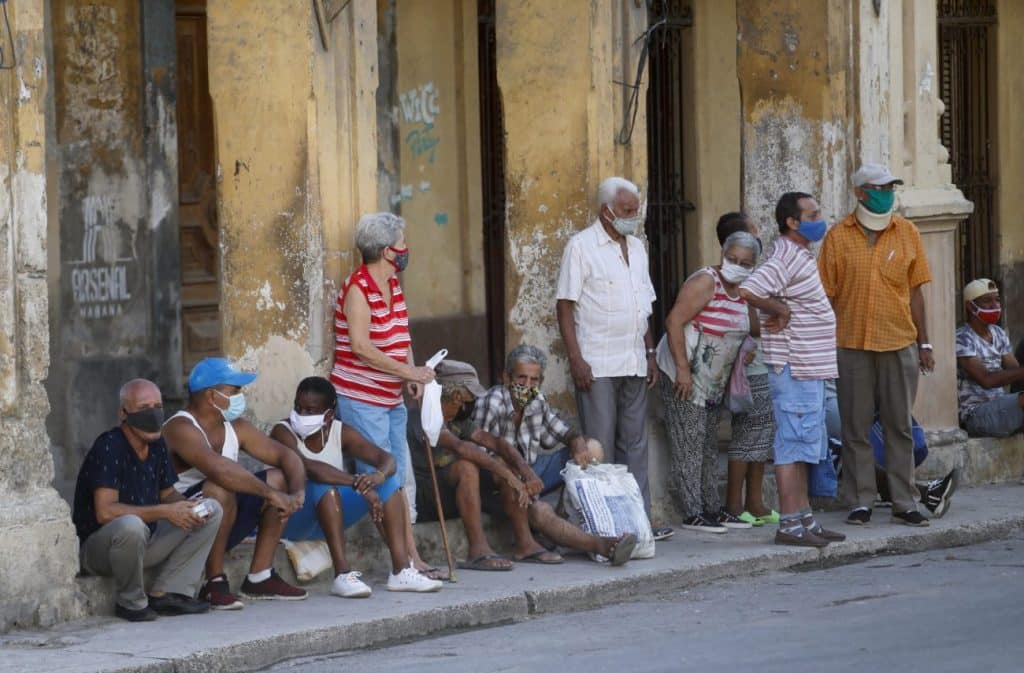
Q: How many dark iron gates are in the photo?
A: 3